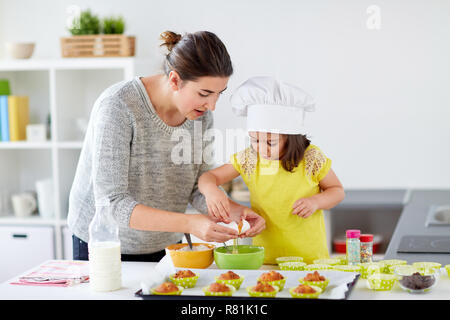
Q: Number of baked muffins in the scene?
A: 8